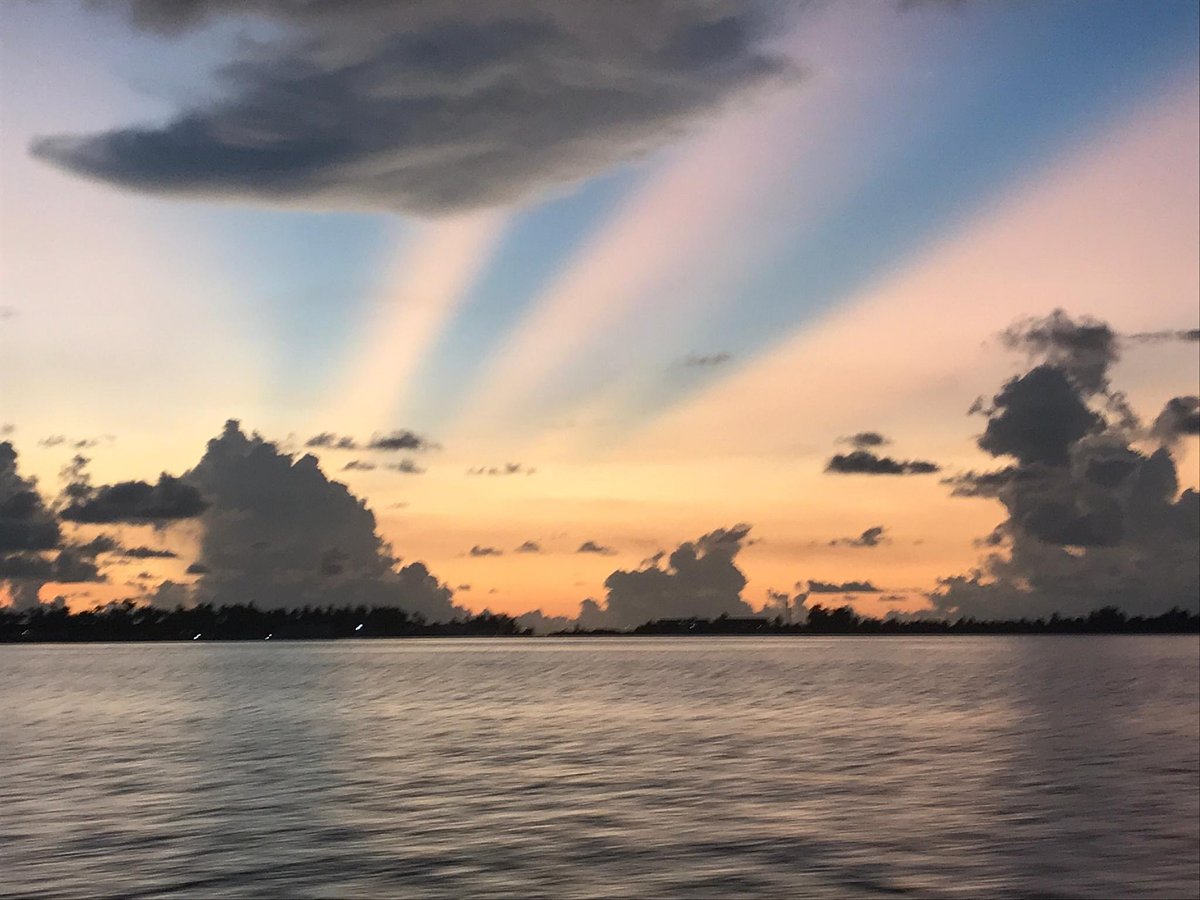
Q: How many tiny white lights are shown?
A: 3